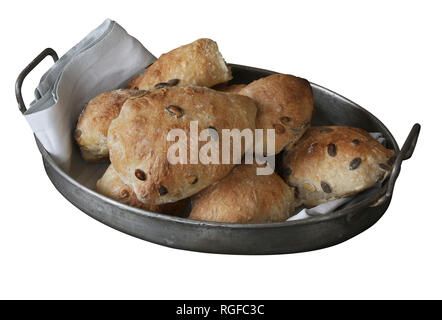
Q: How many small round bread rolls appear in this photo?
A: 7